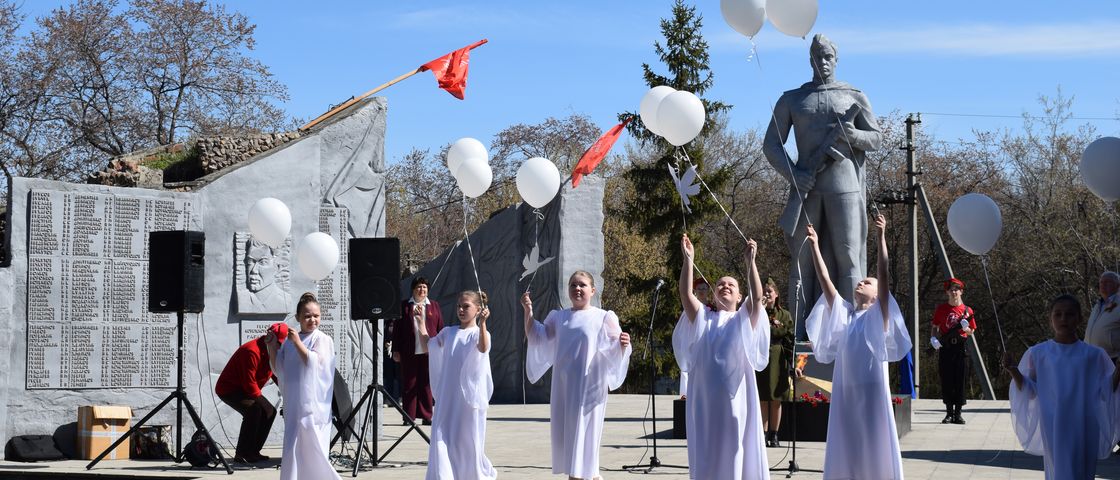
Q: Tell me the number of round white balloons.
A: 11